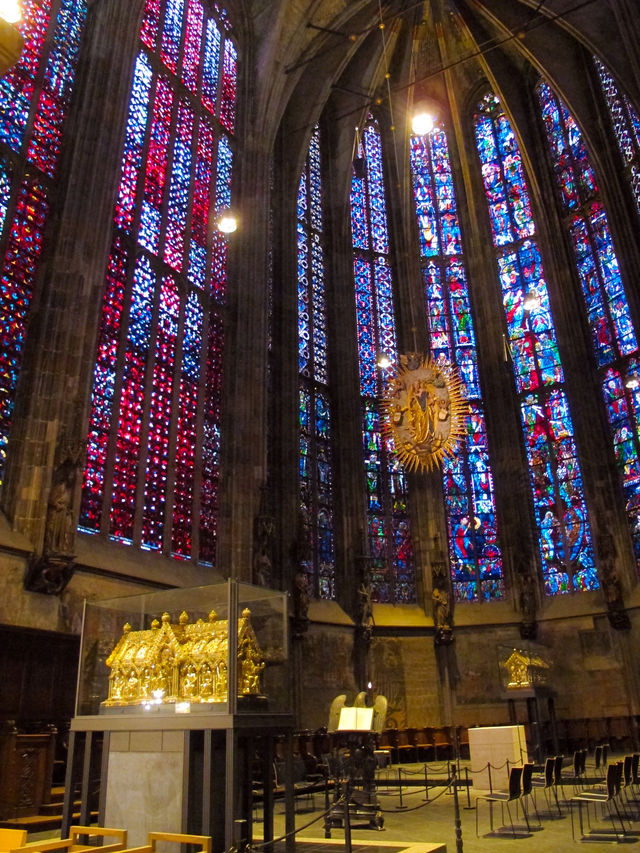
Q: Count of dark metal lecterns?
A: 1